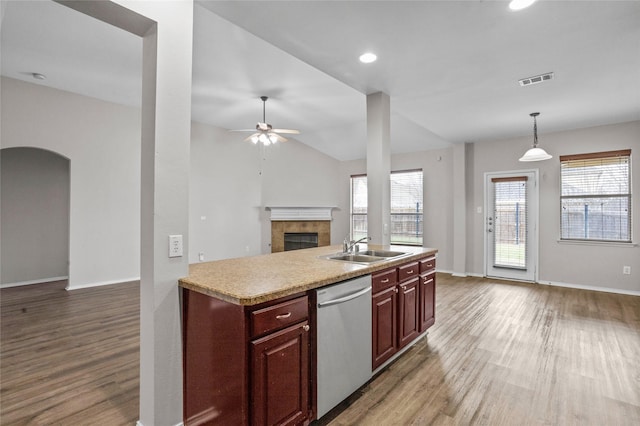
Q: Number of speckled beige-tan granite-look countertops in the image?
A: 1